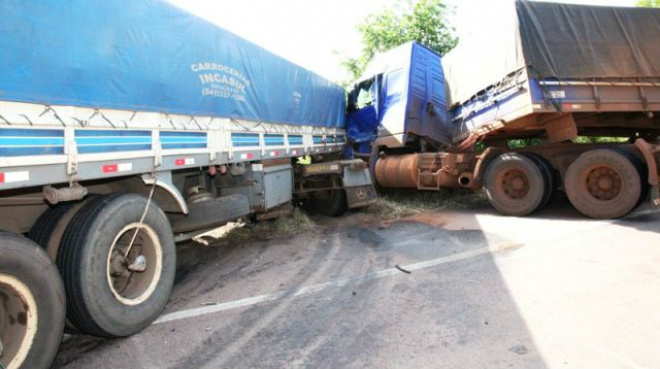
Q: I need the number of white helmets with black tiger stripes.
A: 0